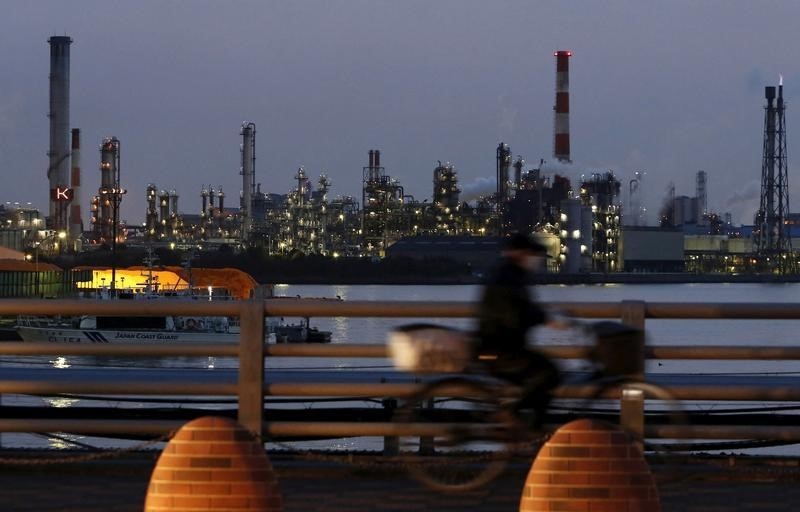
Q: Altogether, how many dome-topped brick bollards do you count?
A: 2